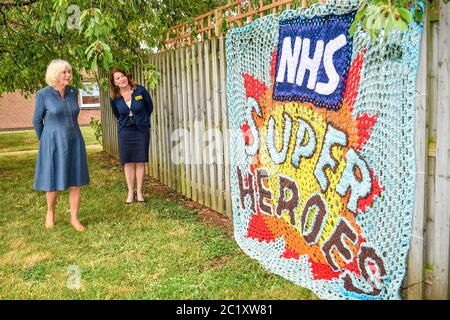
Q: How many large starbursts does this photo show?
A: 1